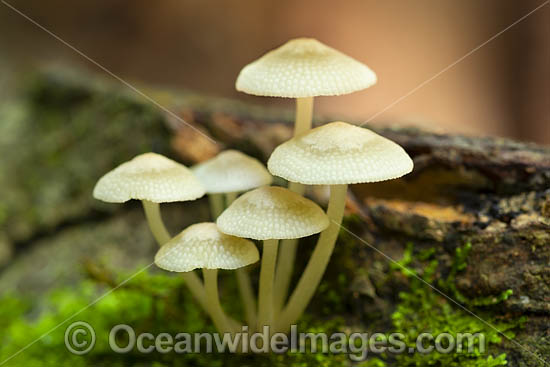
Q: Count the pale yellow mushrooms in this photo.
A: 6